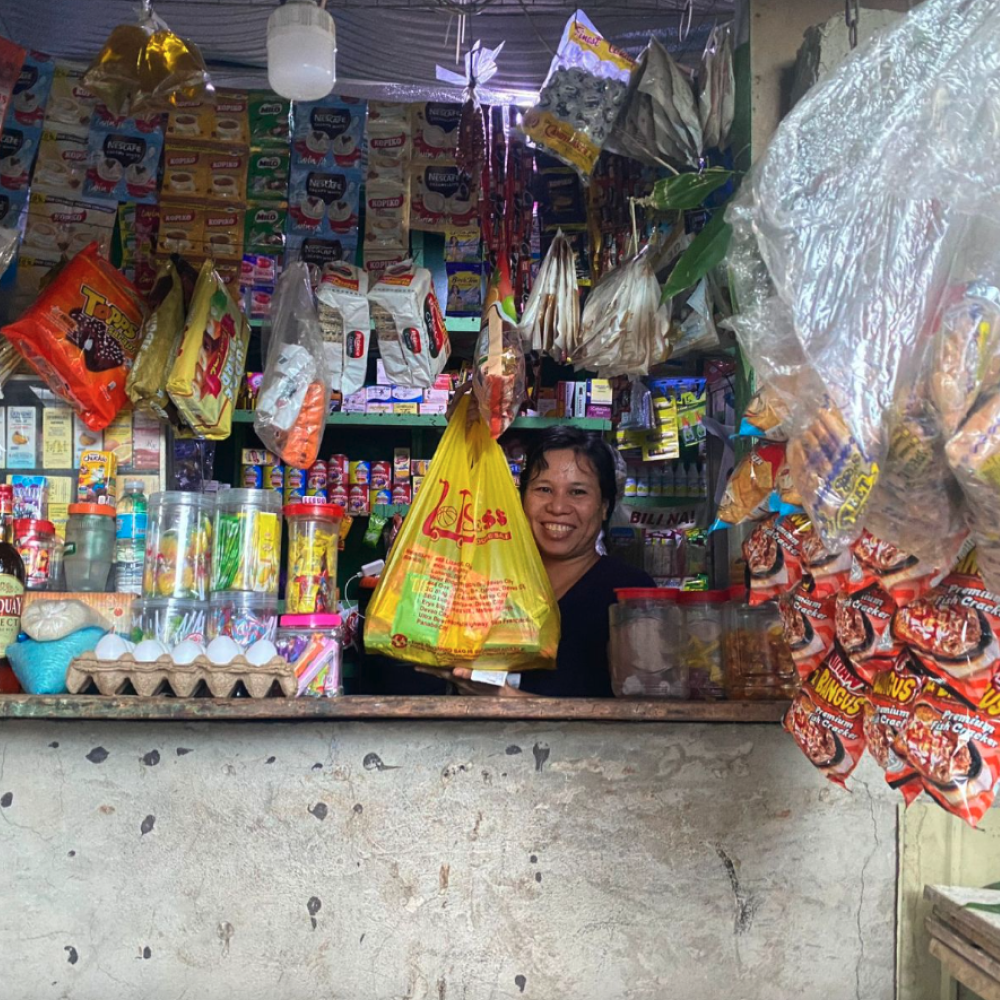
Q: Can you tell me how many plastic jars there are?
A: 11